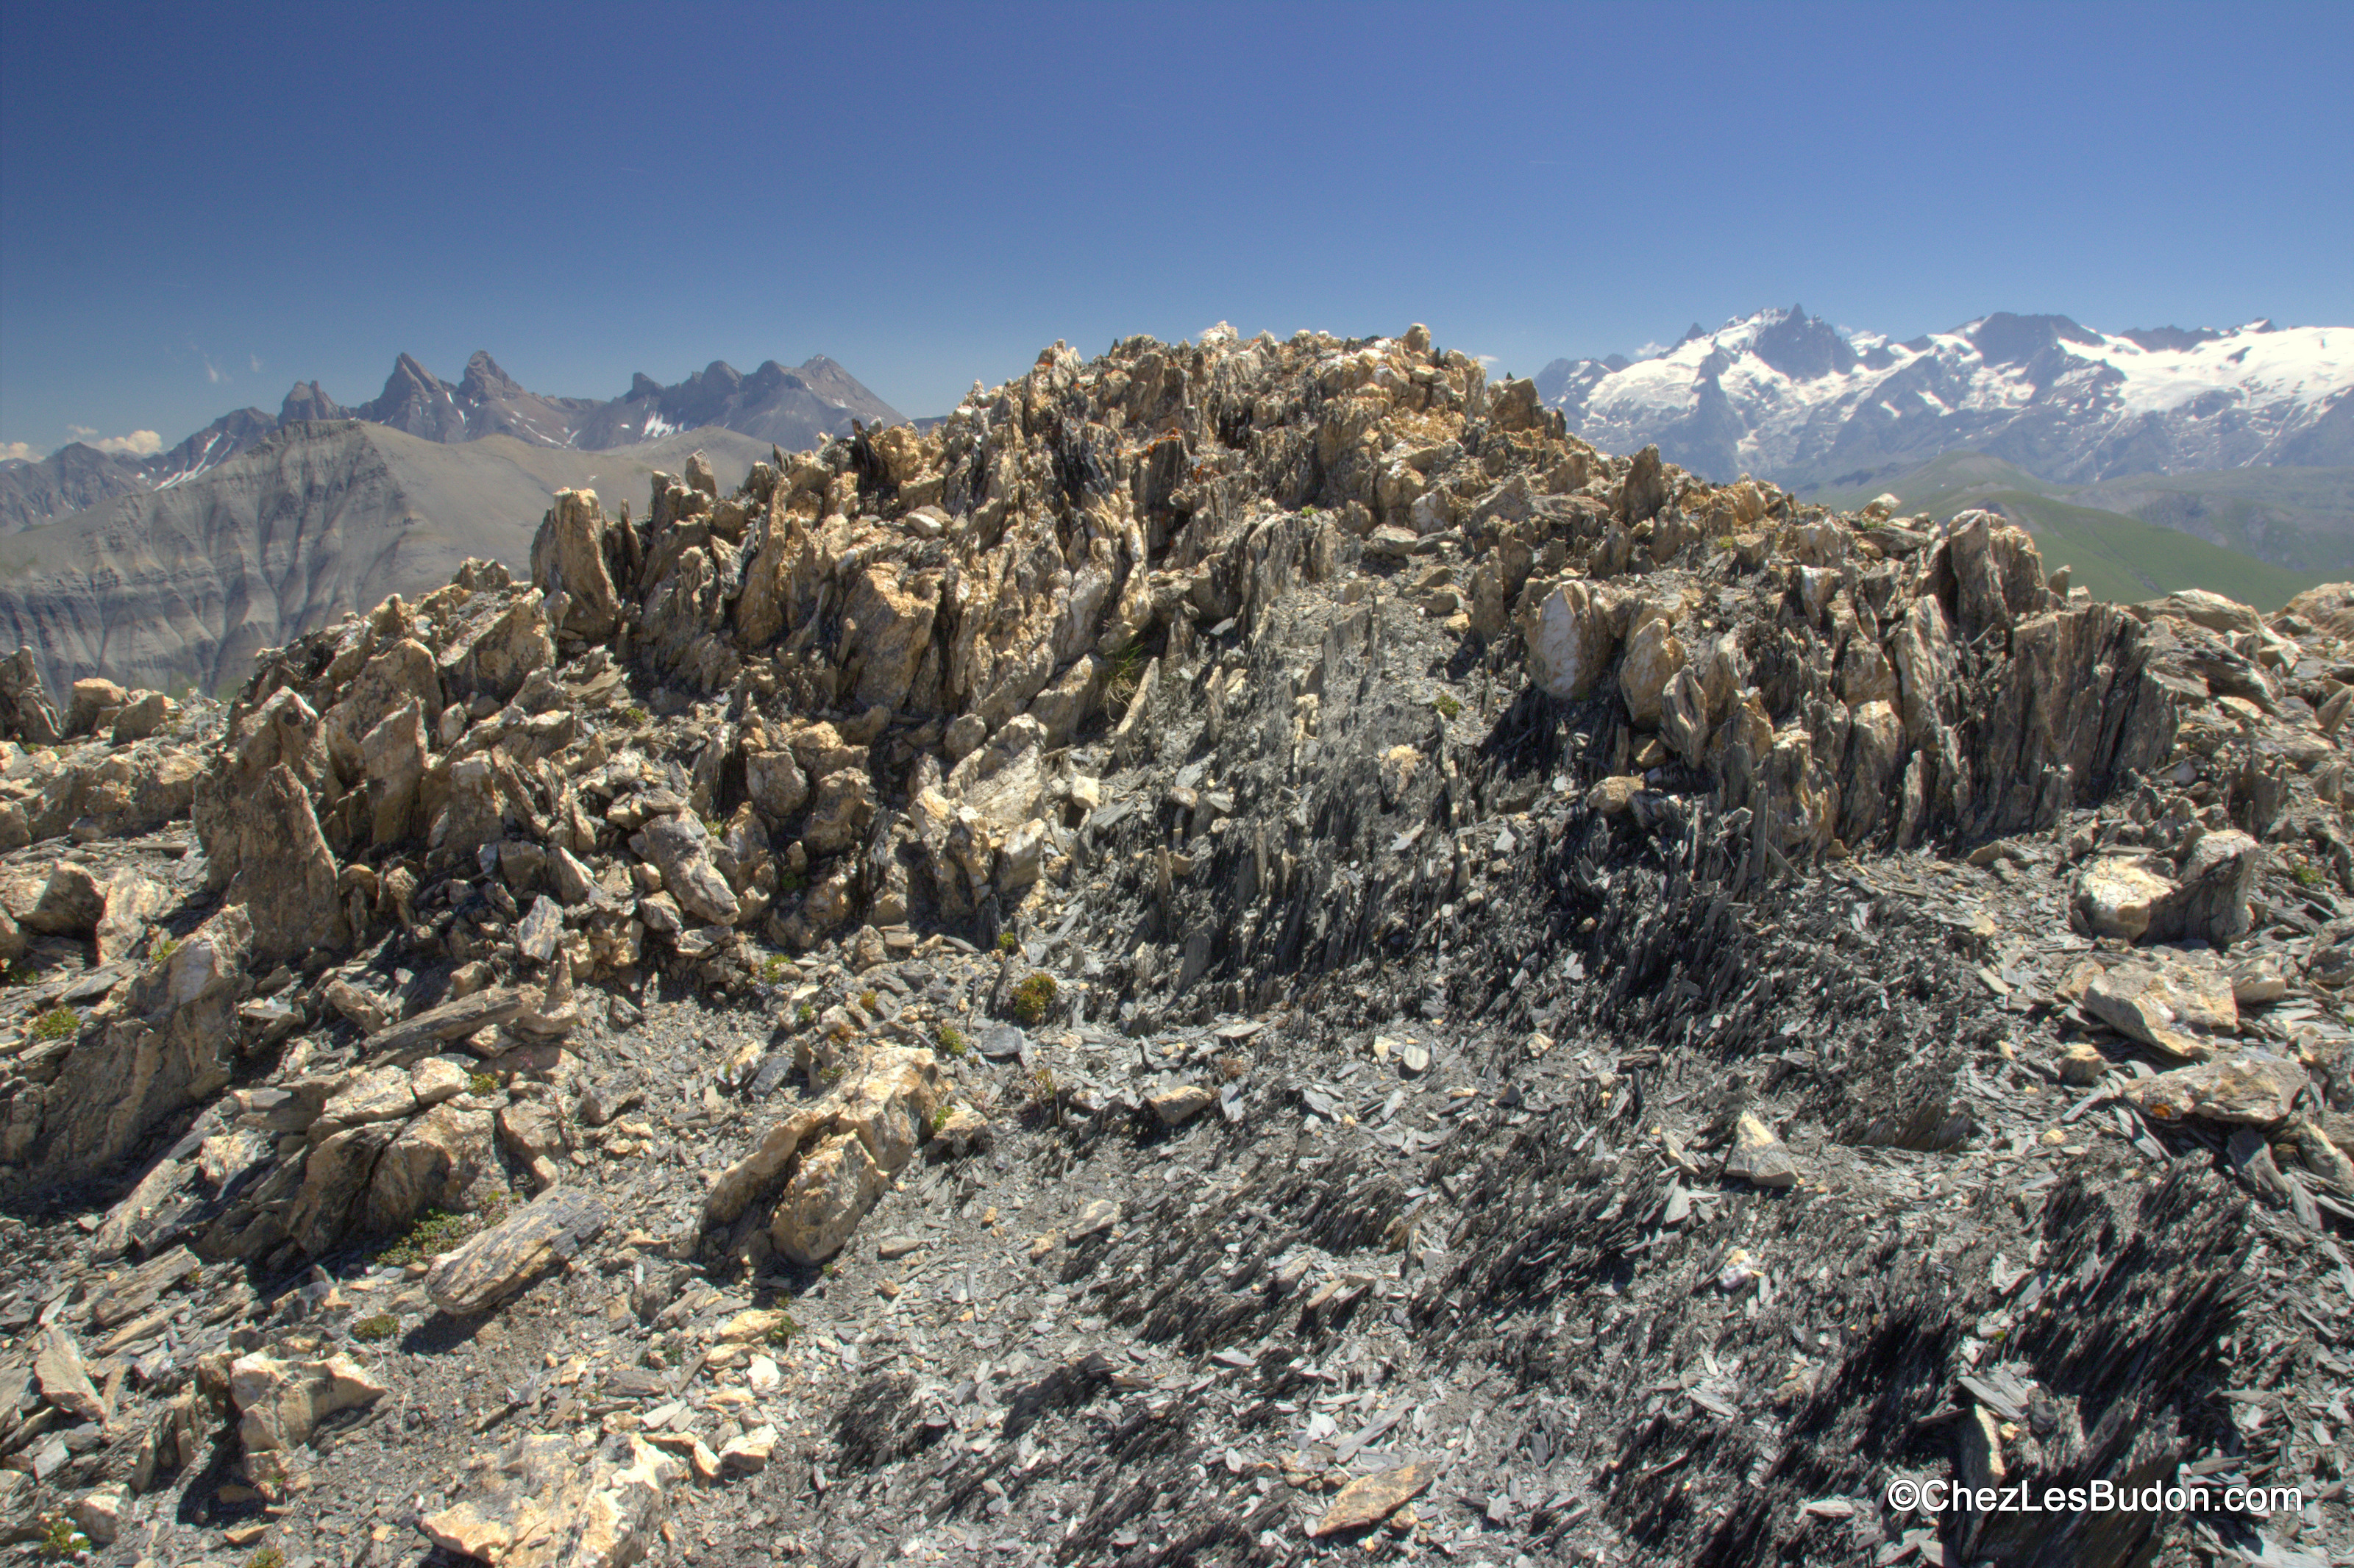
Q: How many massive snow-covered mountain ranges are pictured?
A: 1